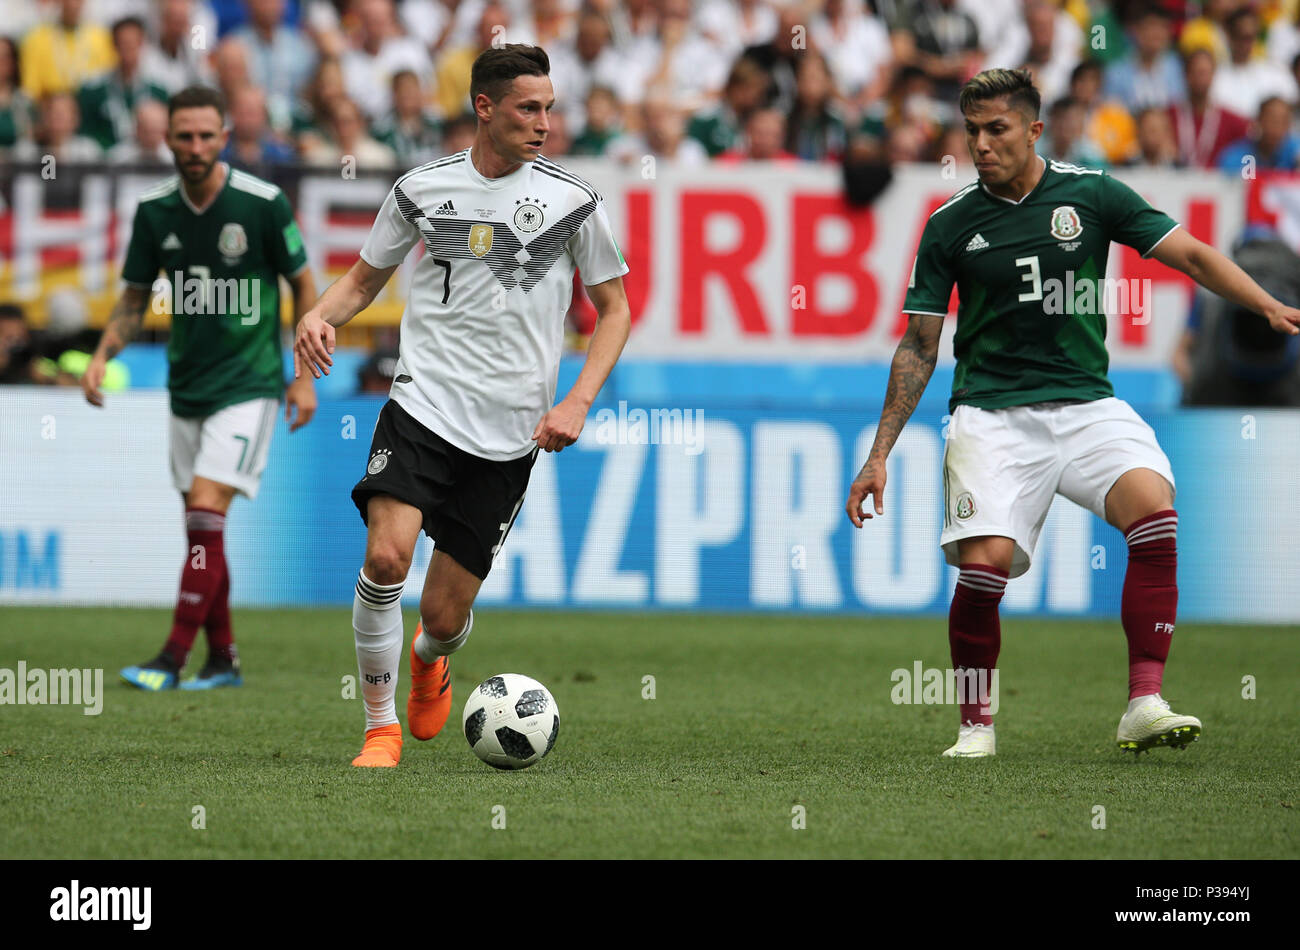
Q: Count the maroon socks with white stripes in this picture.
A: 4